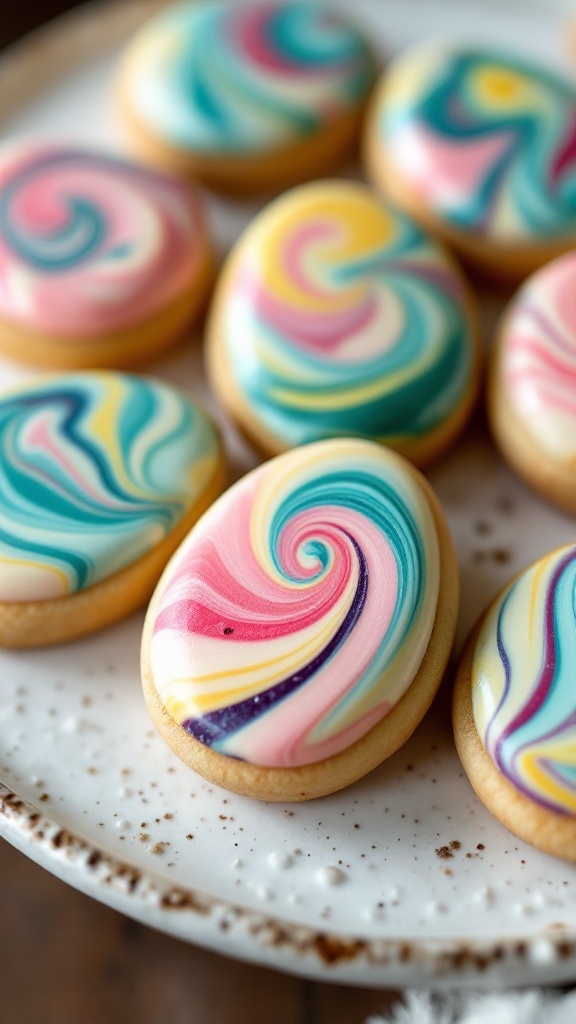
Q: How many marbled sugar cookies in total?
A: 8